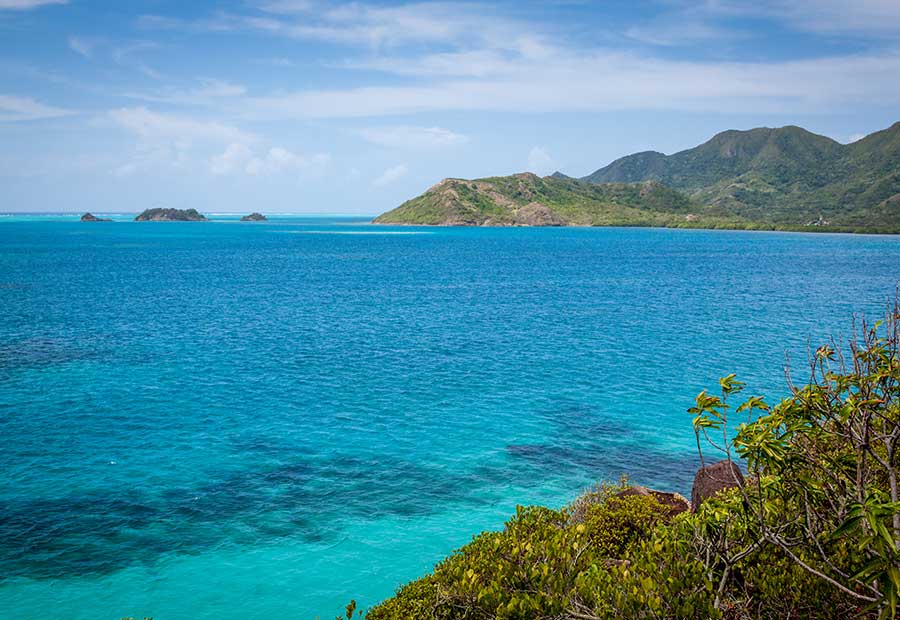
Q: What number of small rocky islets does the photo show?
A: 3